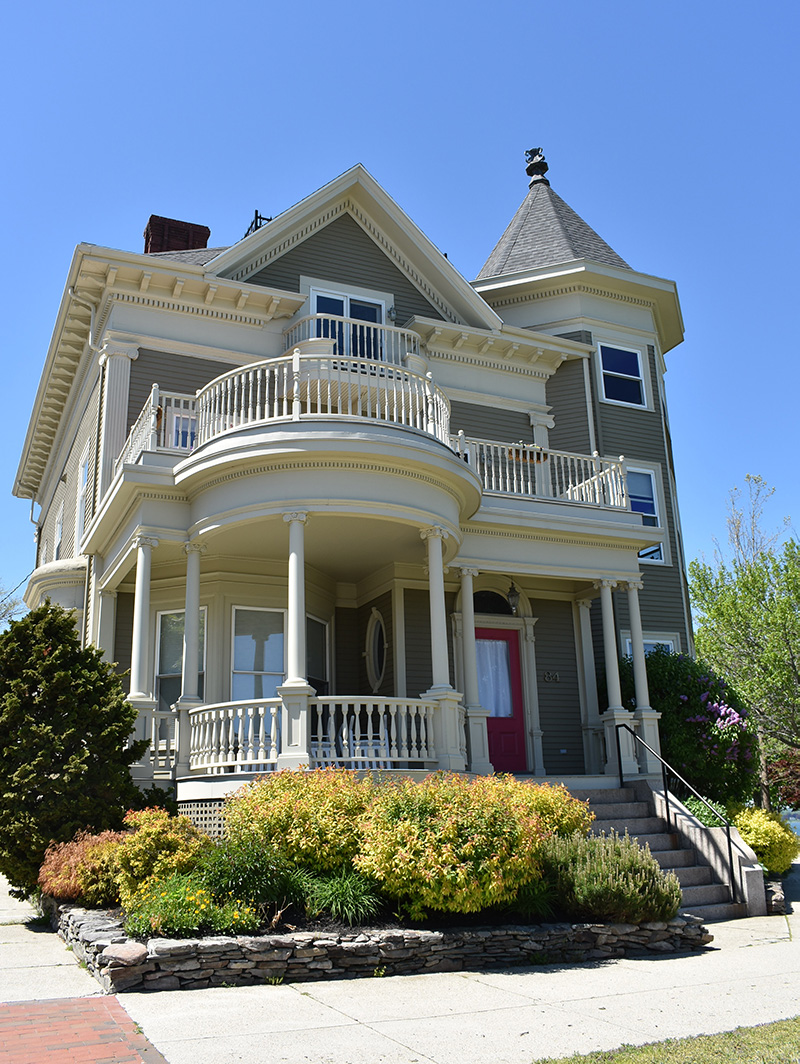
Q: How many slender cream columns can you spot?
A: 7